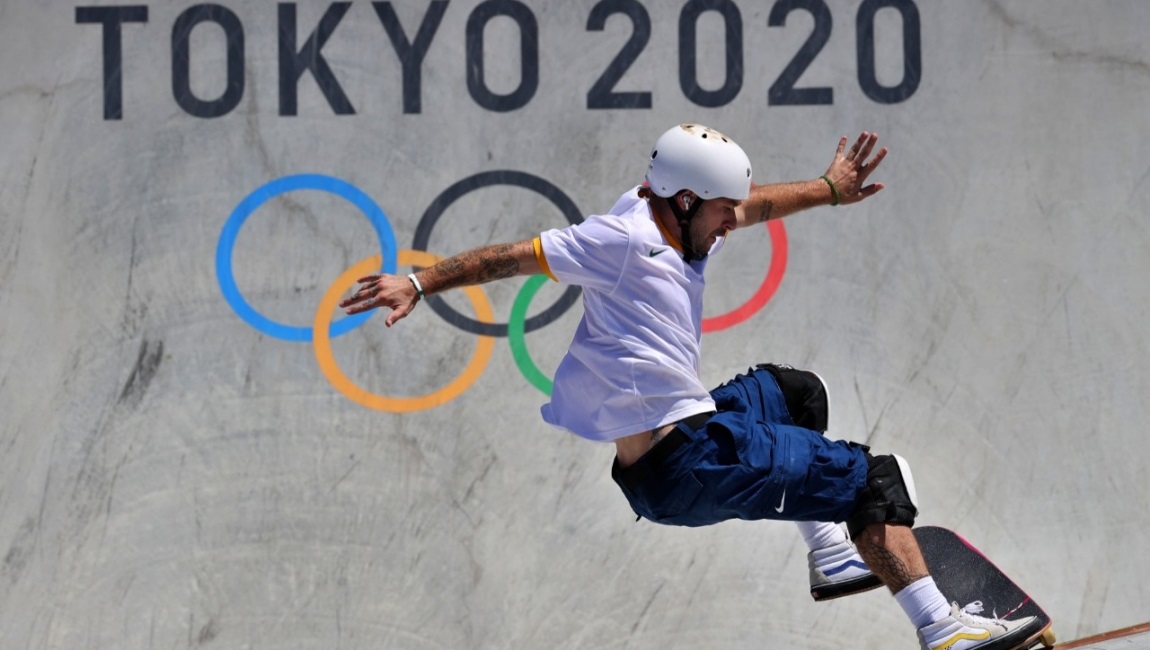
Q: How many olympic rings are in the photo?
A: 5